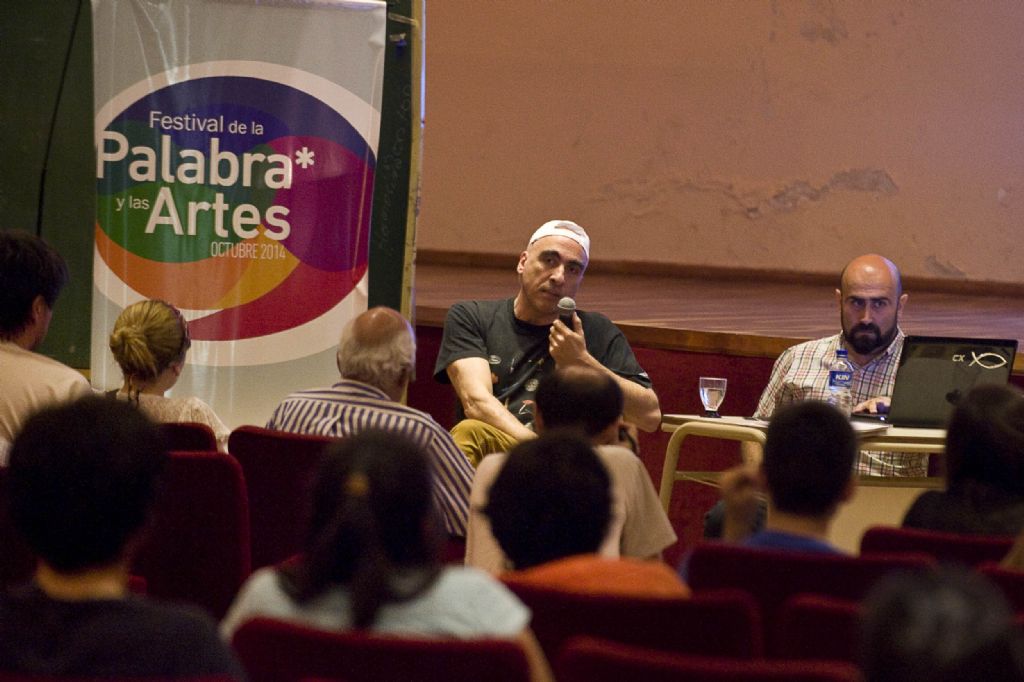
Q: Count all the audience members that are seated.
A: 10